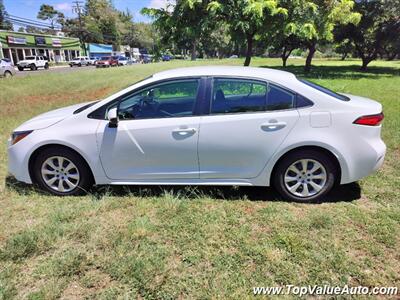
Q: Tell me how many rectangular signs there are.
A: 3